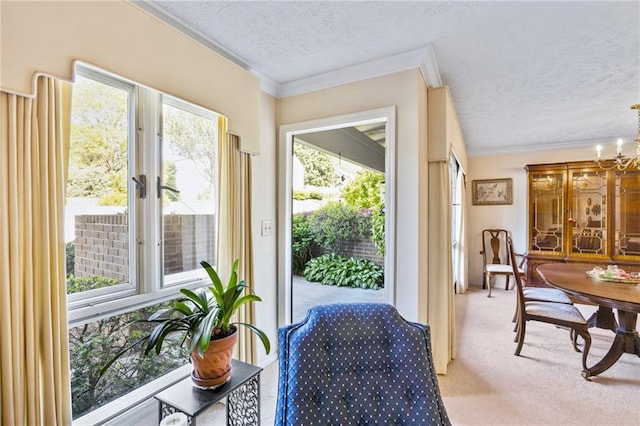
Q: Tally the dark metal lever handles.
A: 2